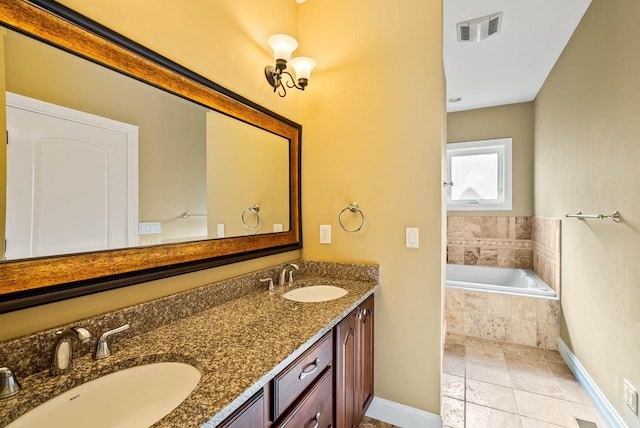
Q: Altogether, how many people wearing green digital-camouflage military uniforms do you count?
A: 0